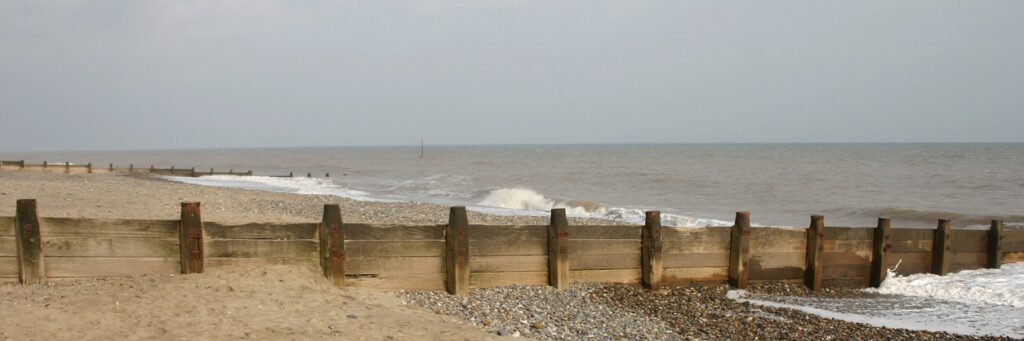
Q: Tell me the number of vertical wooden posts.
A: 11